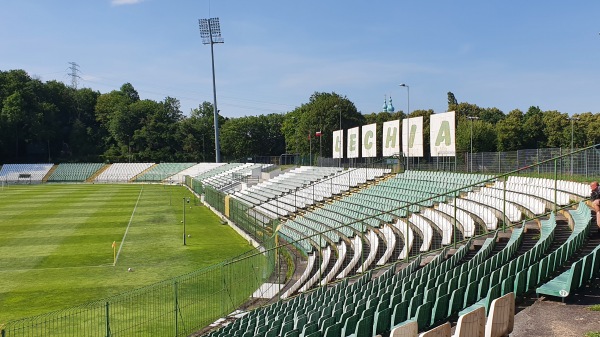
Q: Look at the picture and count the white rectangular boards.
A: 6